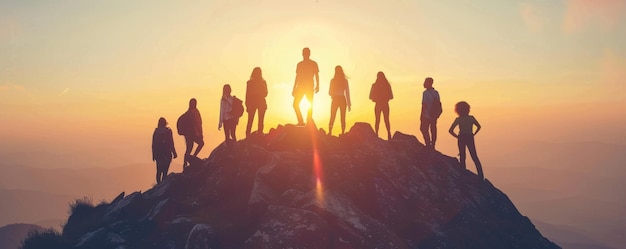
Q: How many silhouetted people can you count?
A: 9